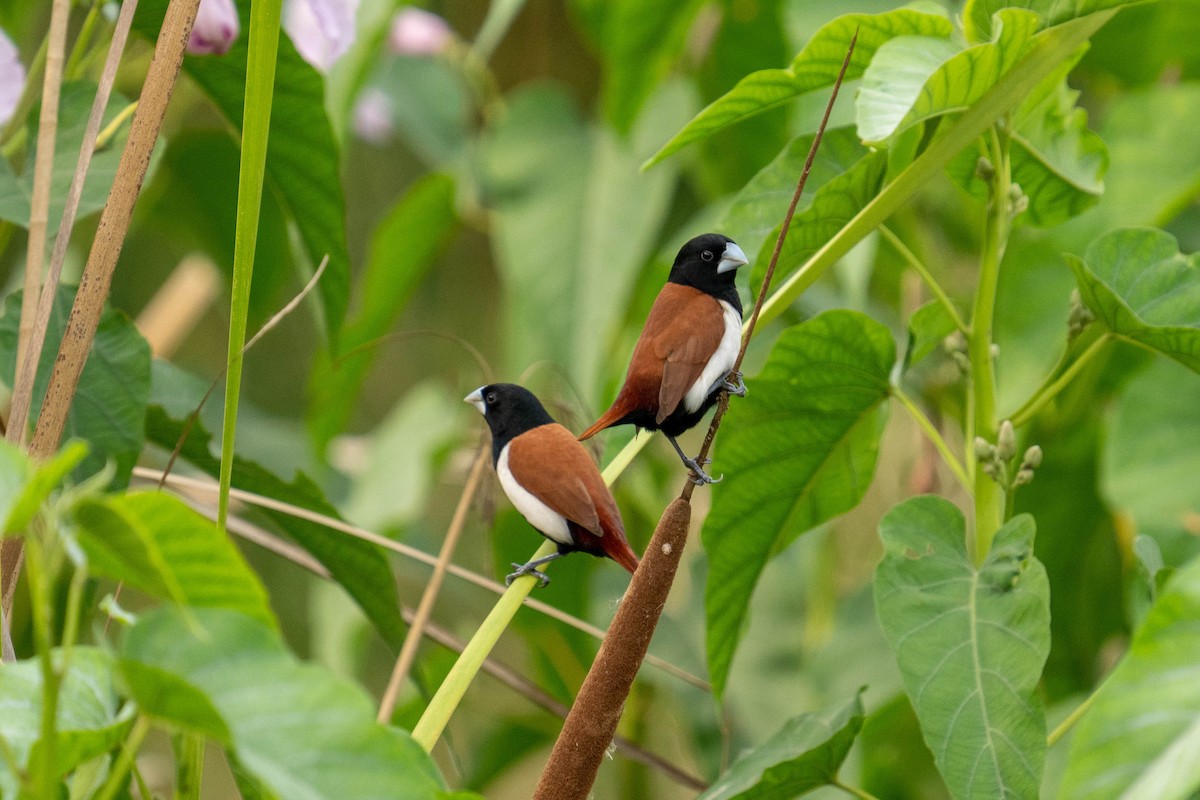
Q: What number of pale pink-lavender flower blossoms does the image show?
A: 5